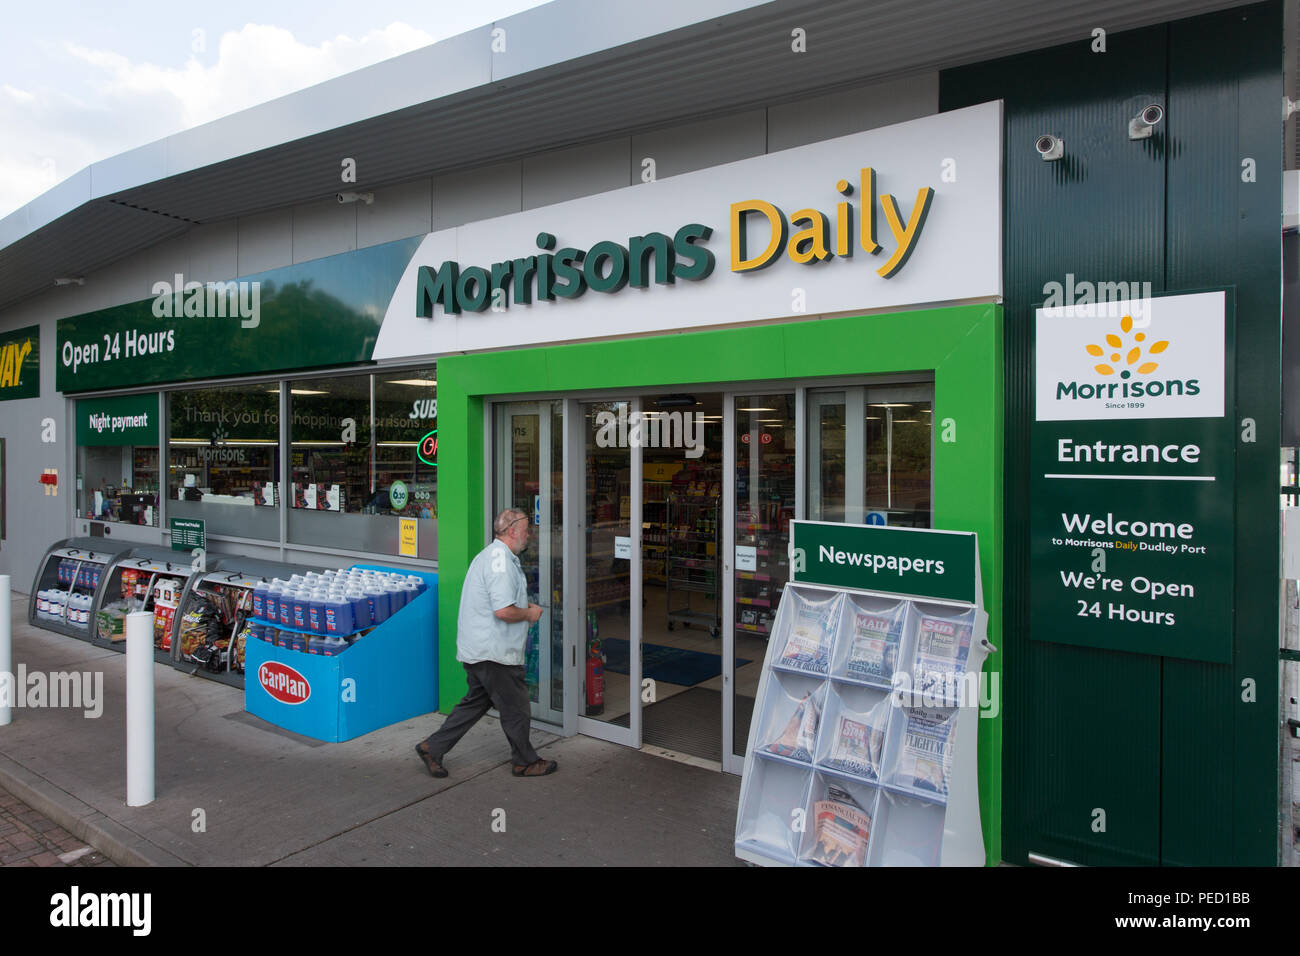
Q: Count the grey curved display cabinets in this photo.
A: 3